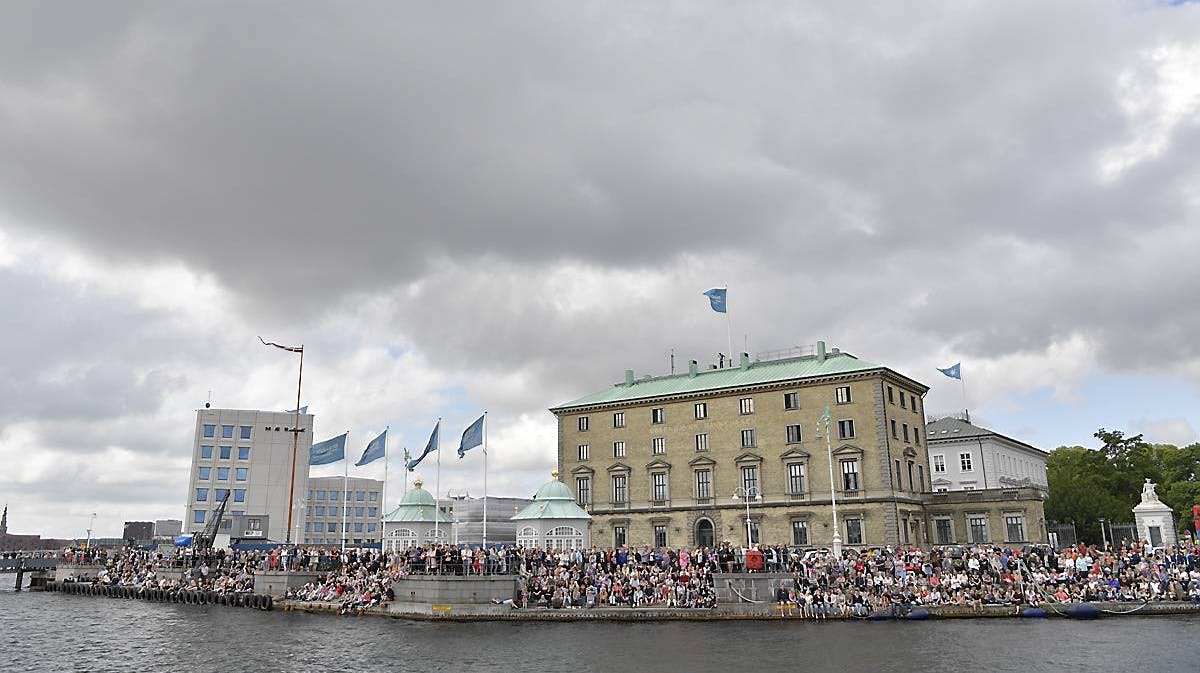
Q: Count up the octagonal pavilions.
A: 2